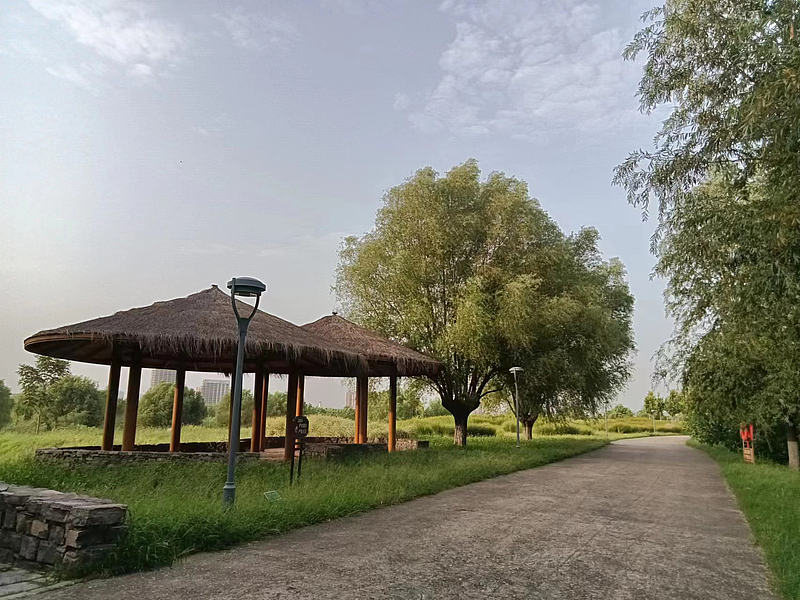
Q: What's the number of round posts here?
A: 11